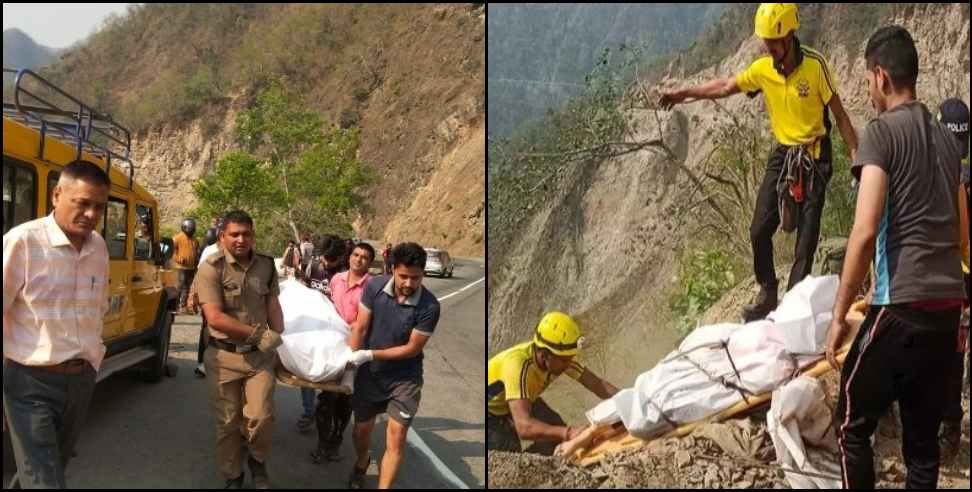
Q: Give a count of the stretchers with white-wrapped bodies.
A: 2